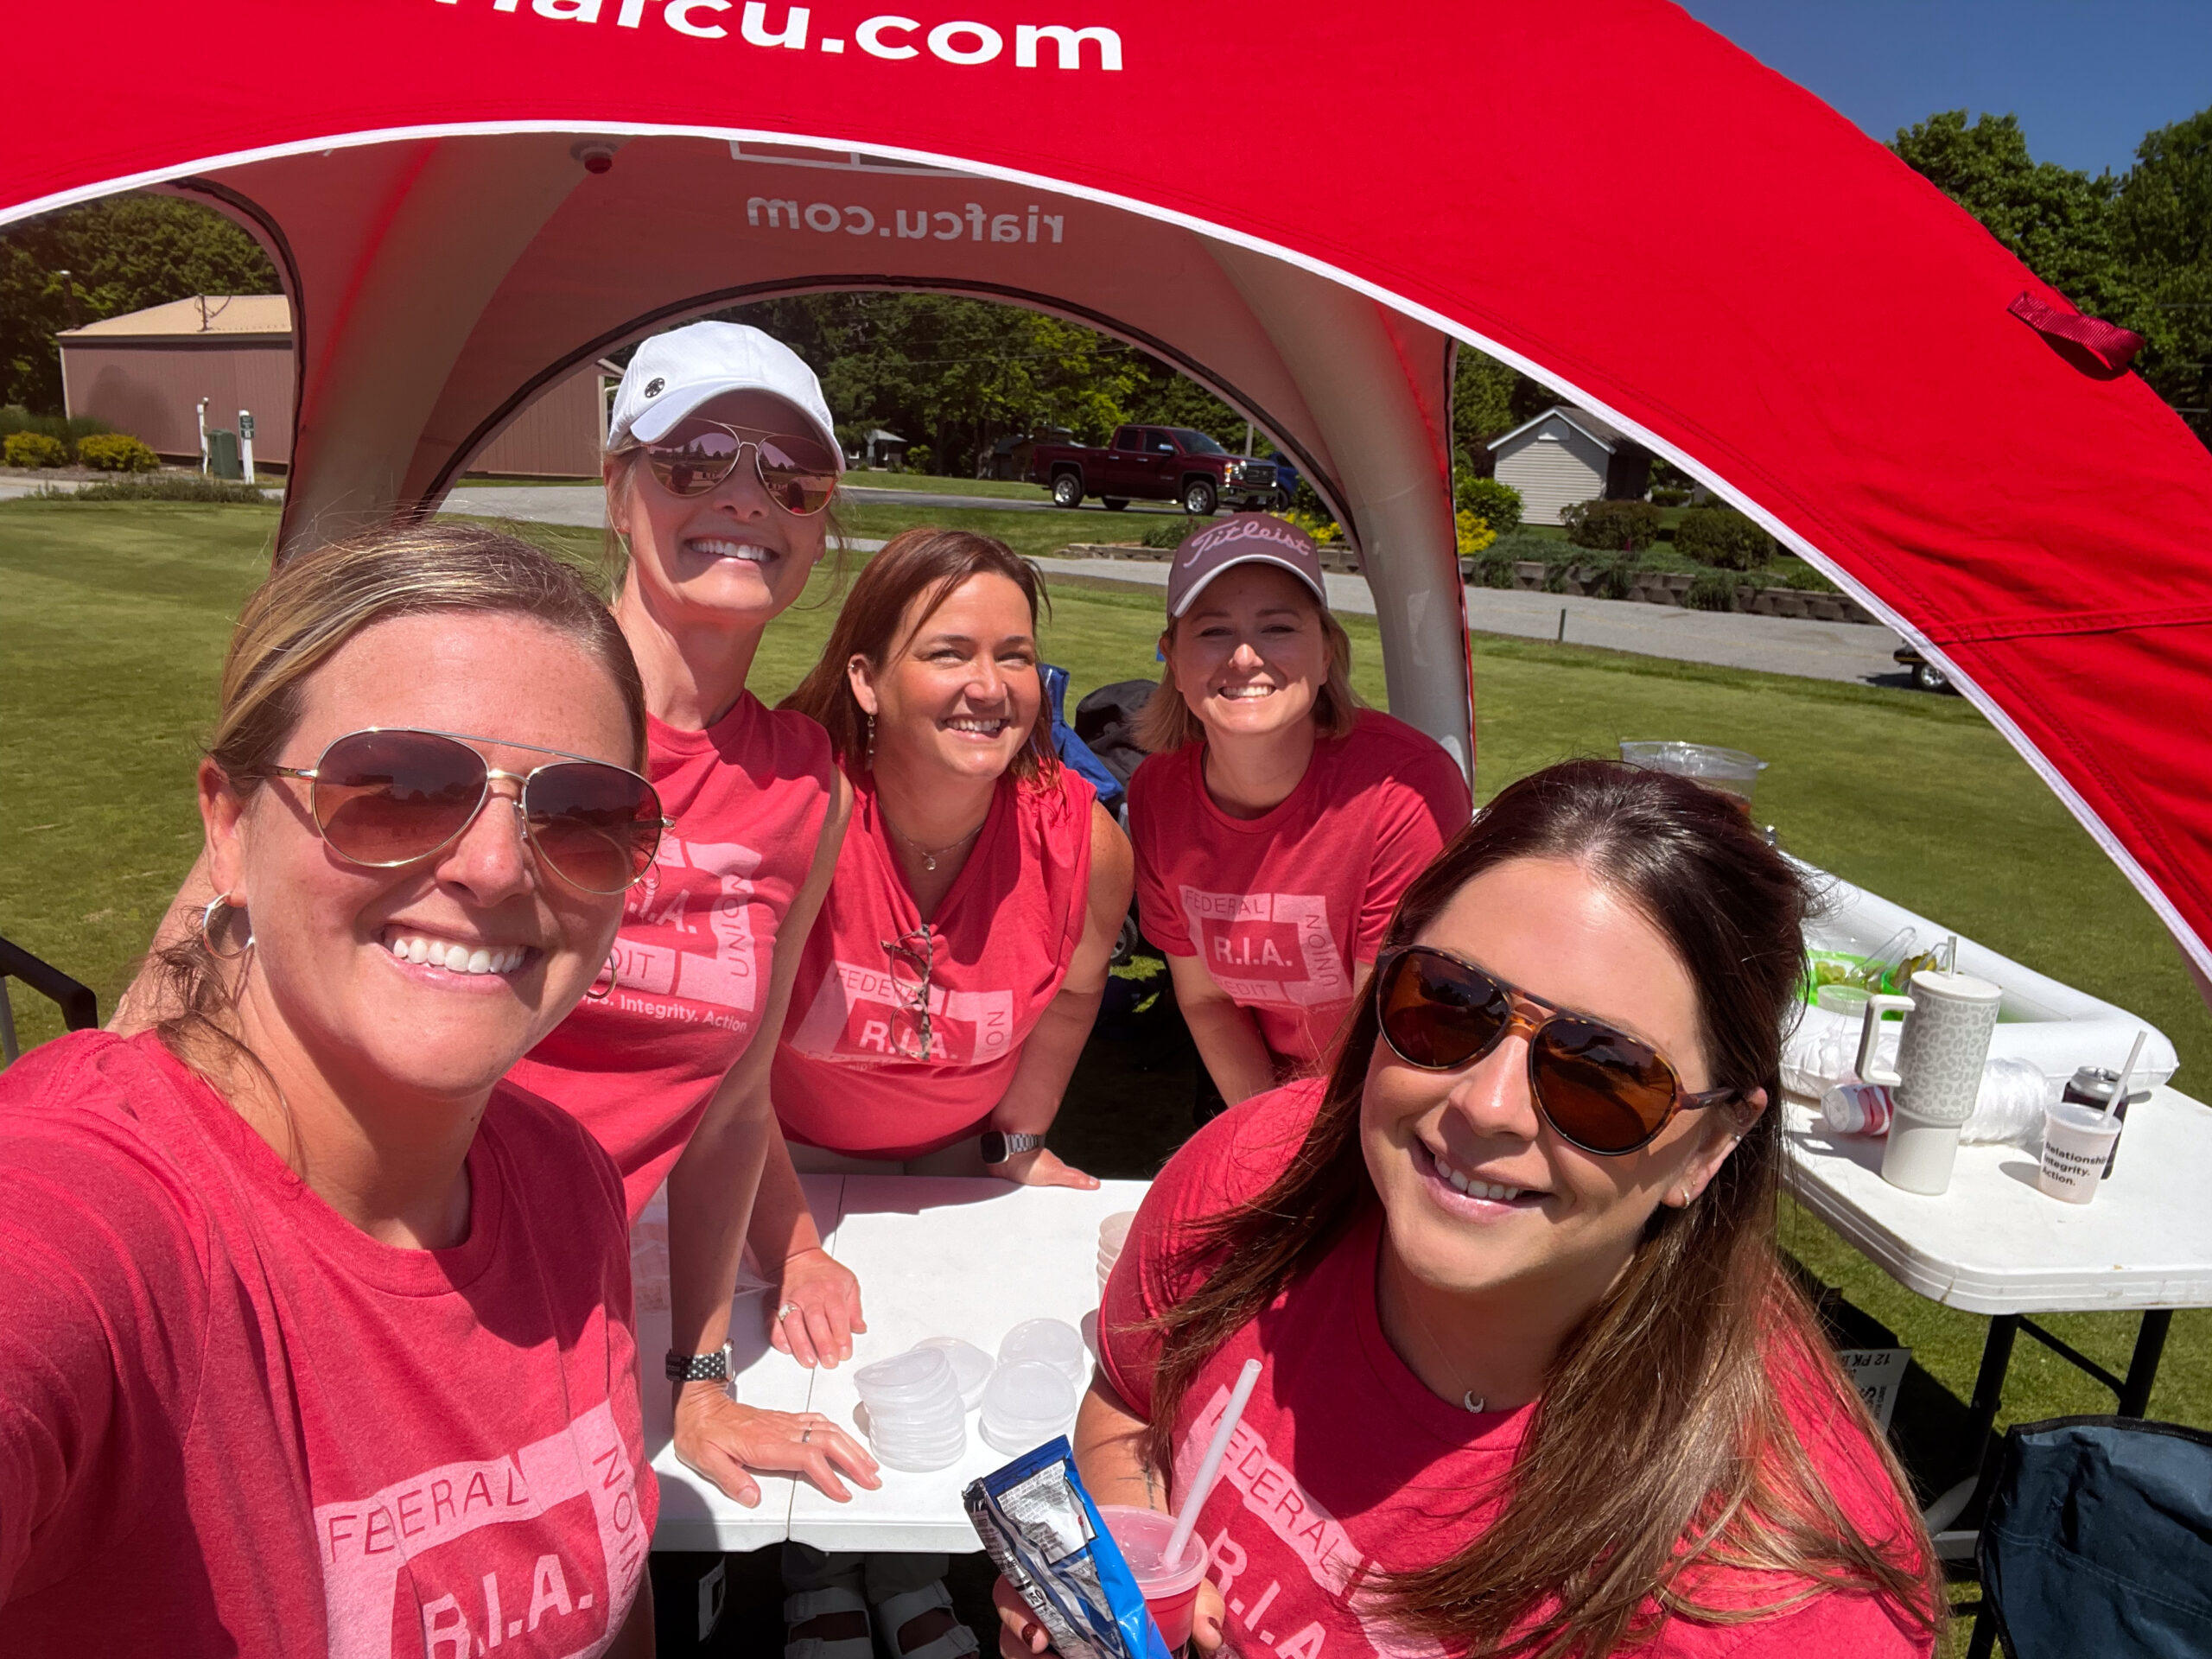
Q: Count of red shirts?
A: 5